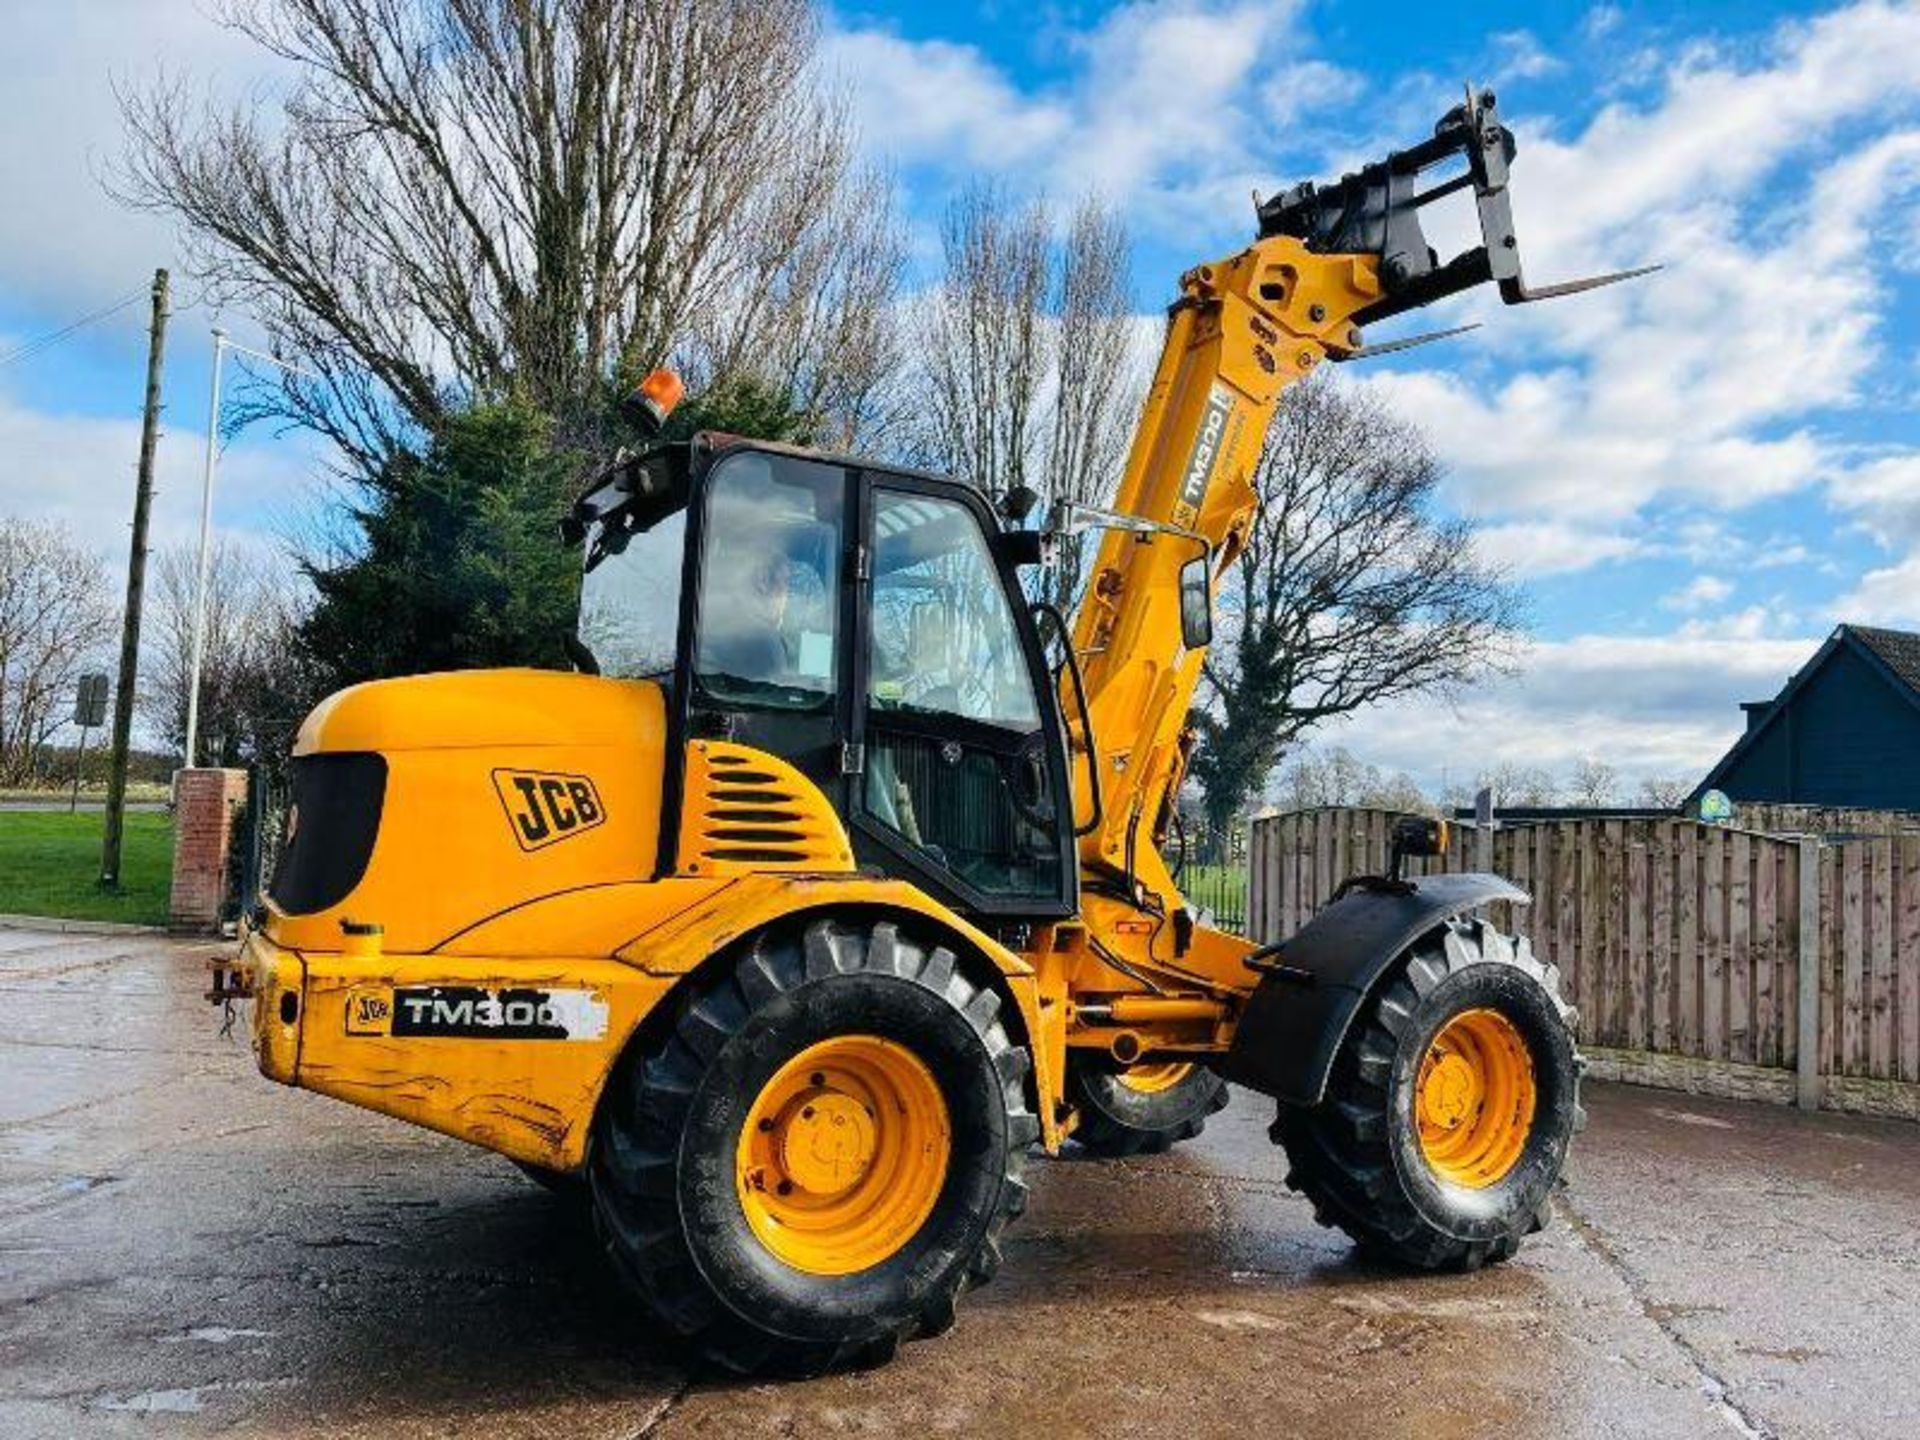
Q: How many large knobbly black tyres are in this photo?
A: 3